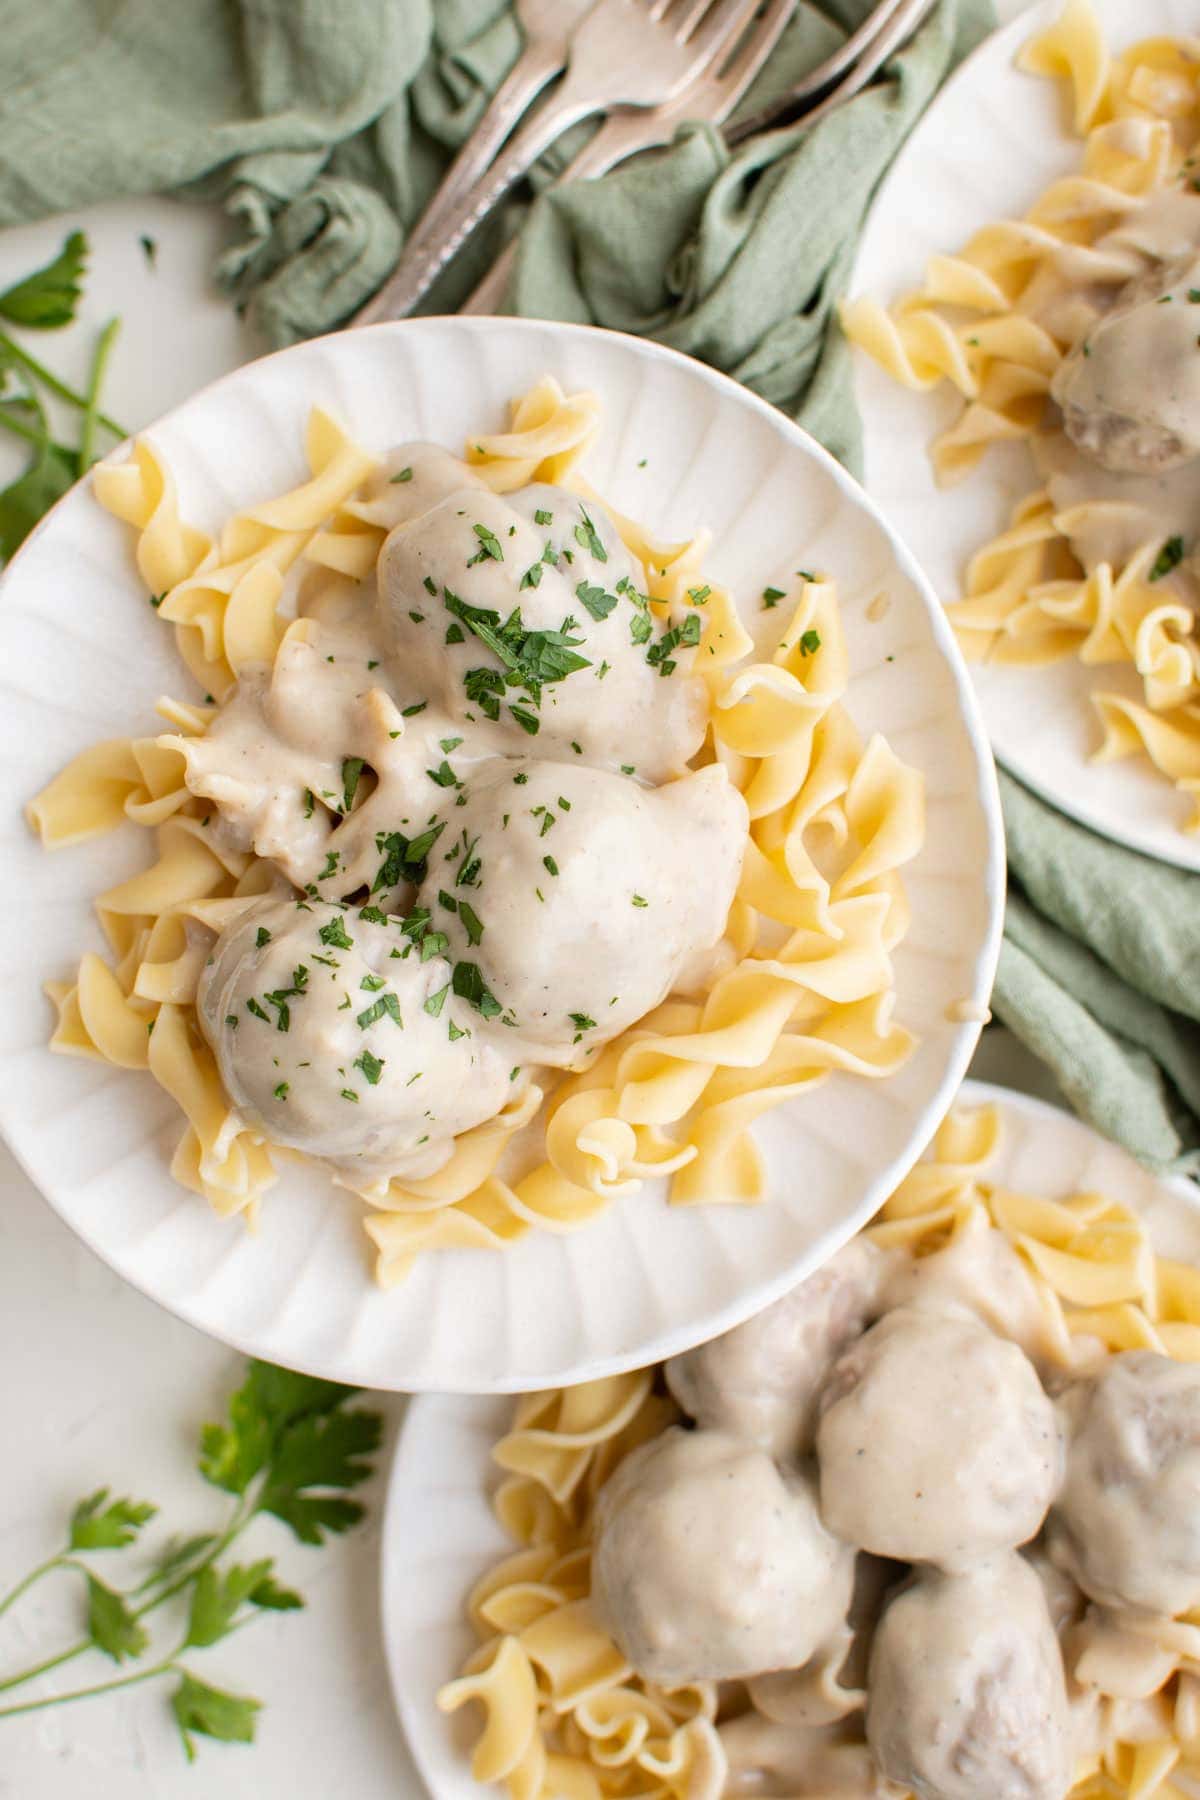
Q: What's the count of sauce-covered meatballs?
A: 9